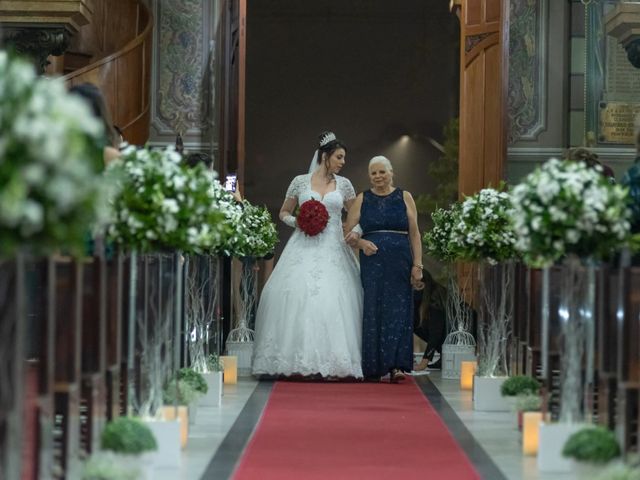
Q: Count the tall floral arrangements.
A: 7